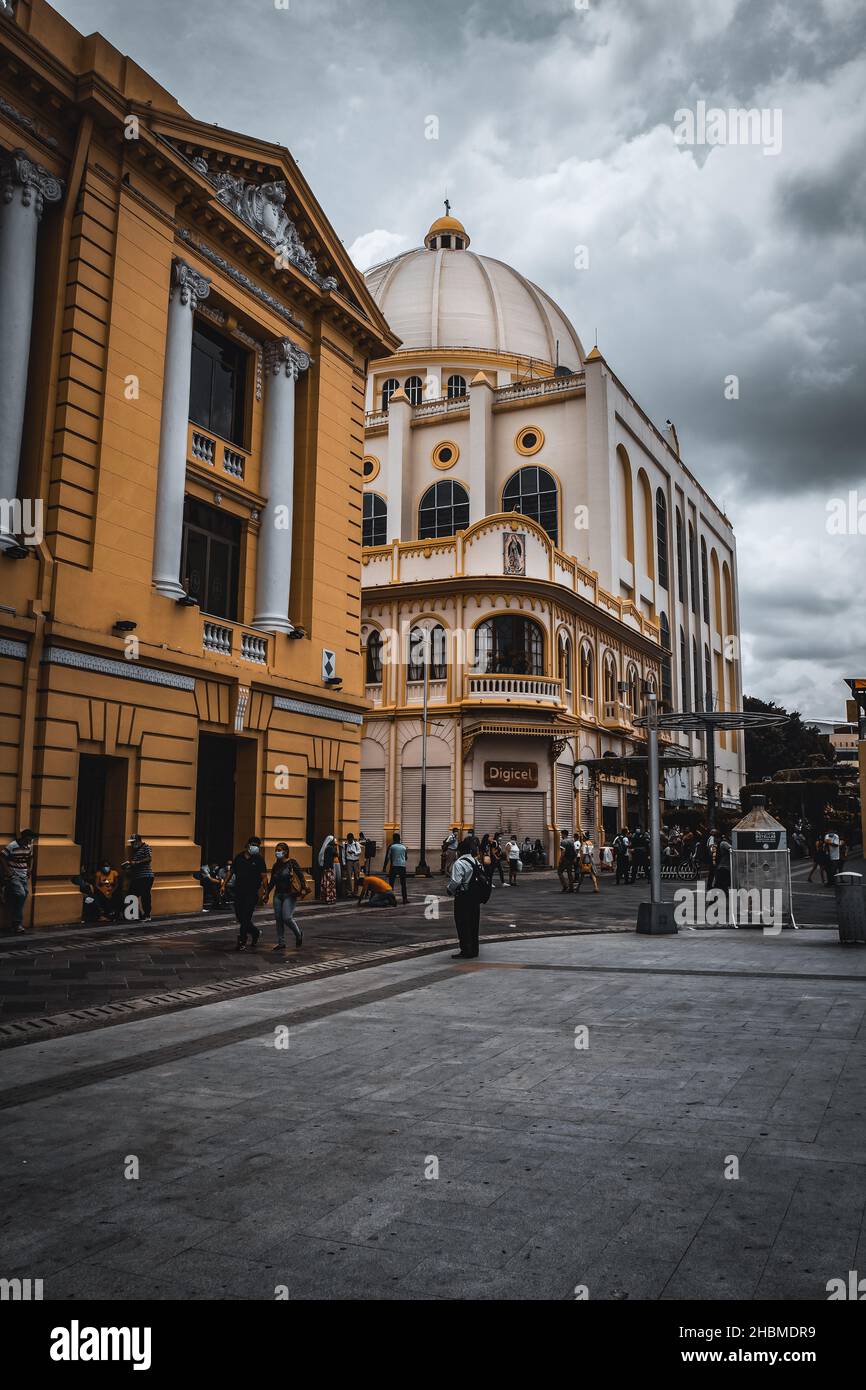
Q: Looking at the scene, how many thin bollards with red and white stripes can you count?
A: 0